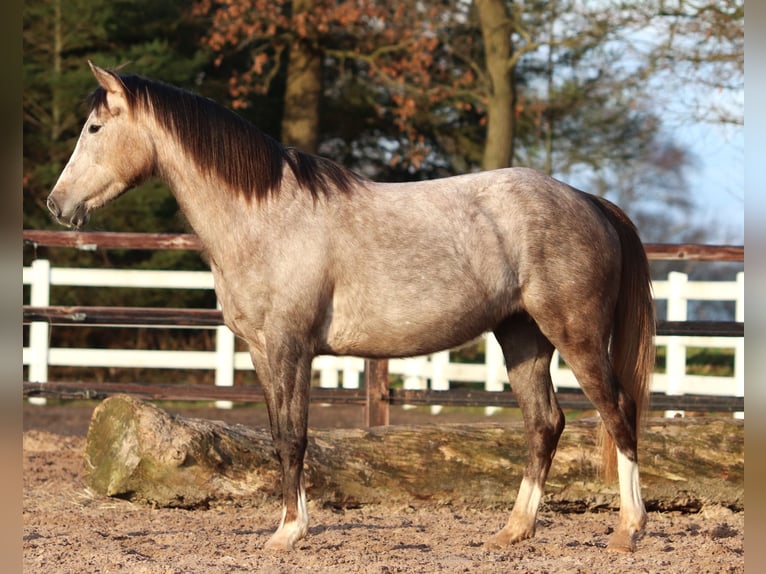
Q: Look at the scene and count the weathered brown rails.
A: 3